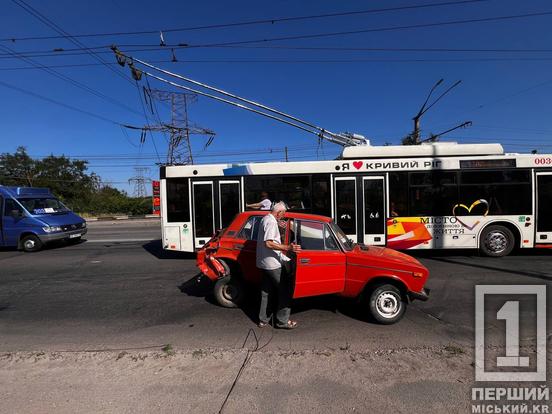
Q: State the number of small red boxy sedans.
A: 1